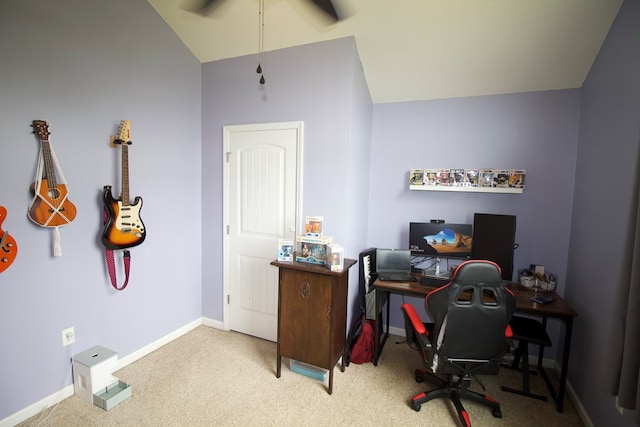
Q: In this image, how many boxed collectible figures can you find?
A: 12